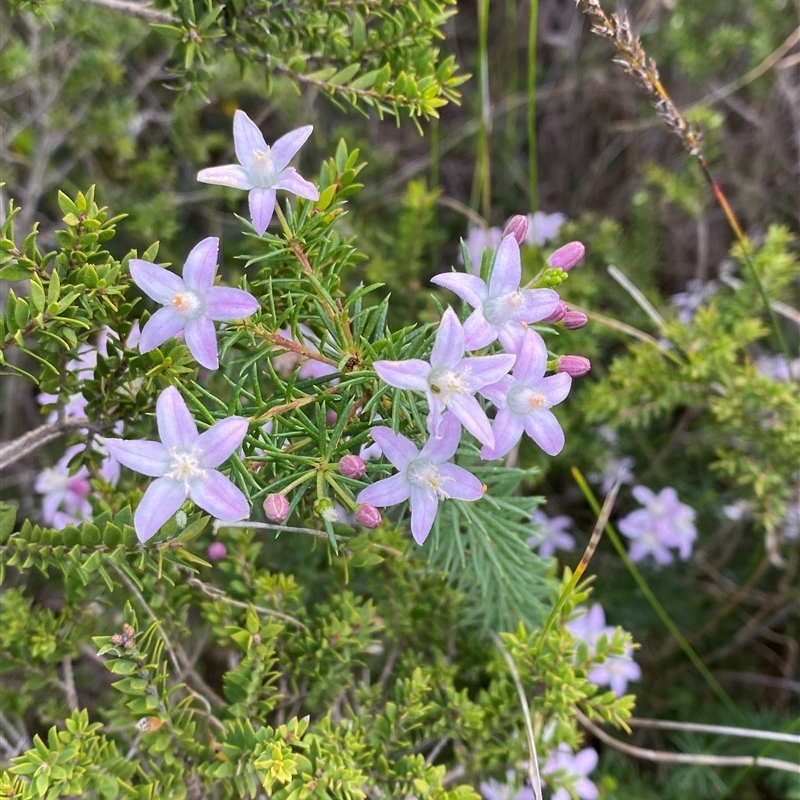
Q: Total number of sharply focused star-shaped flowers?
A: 7